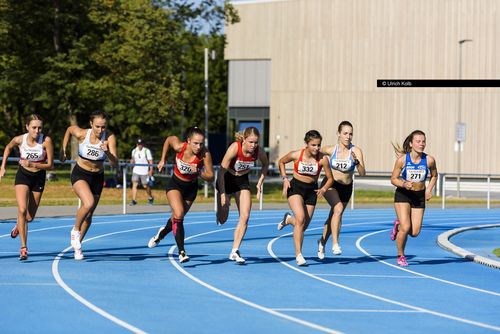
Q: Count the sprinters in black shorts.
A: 7